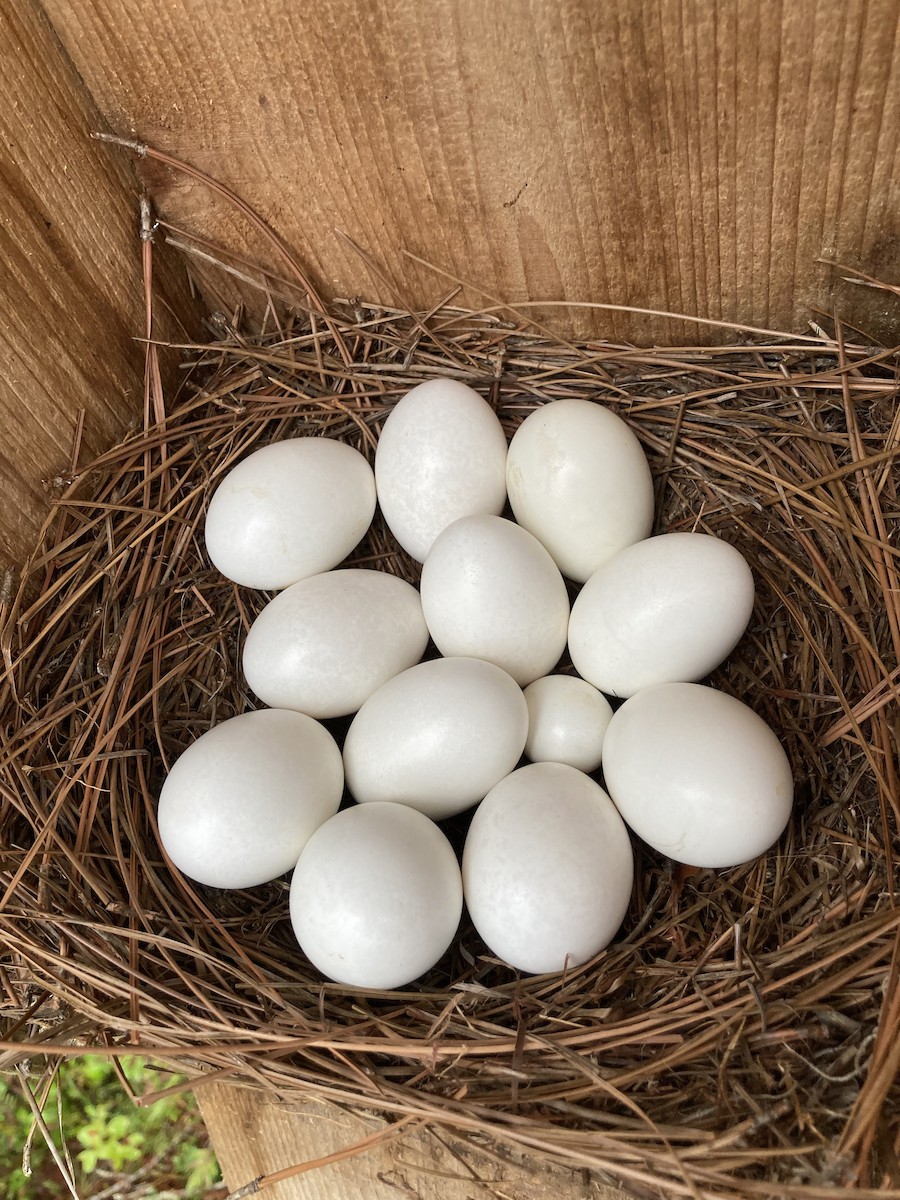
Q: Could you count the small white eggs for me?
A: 1